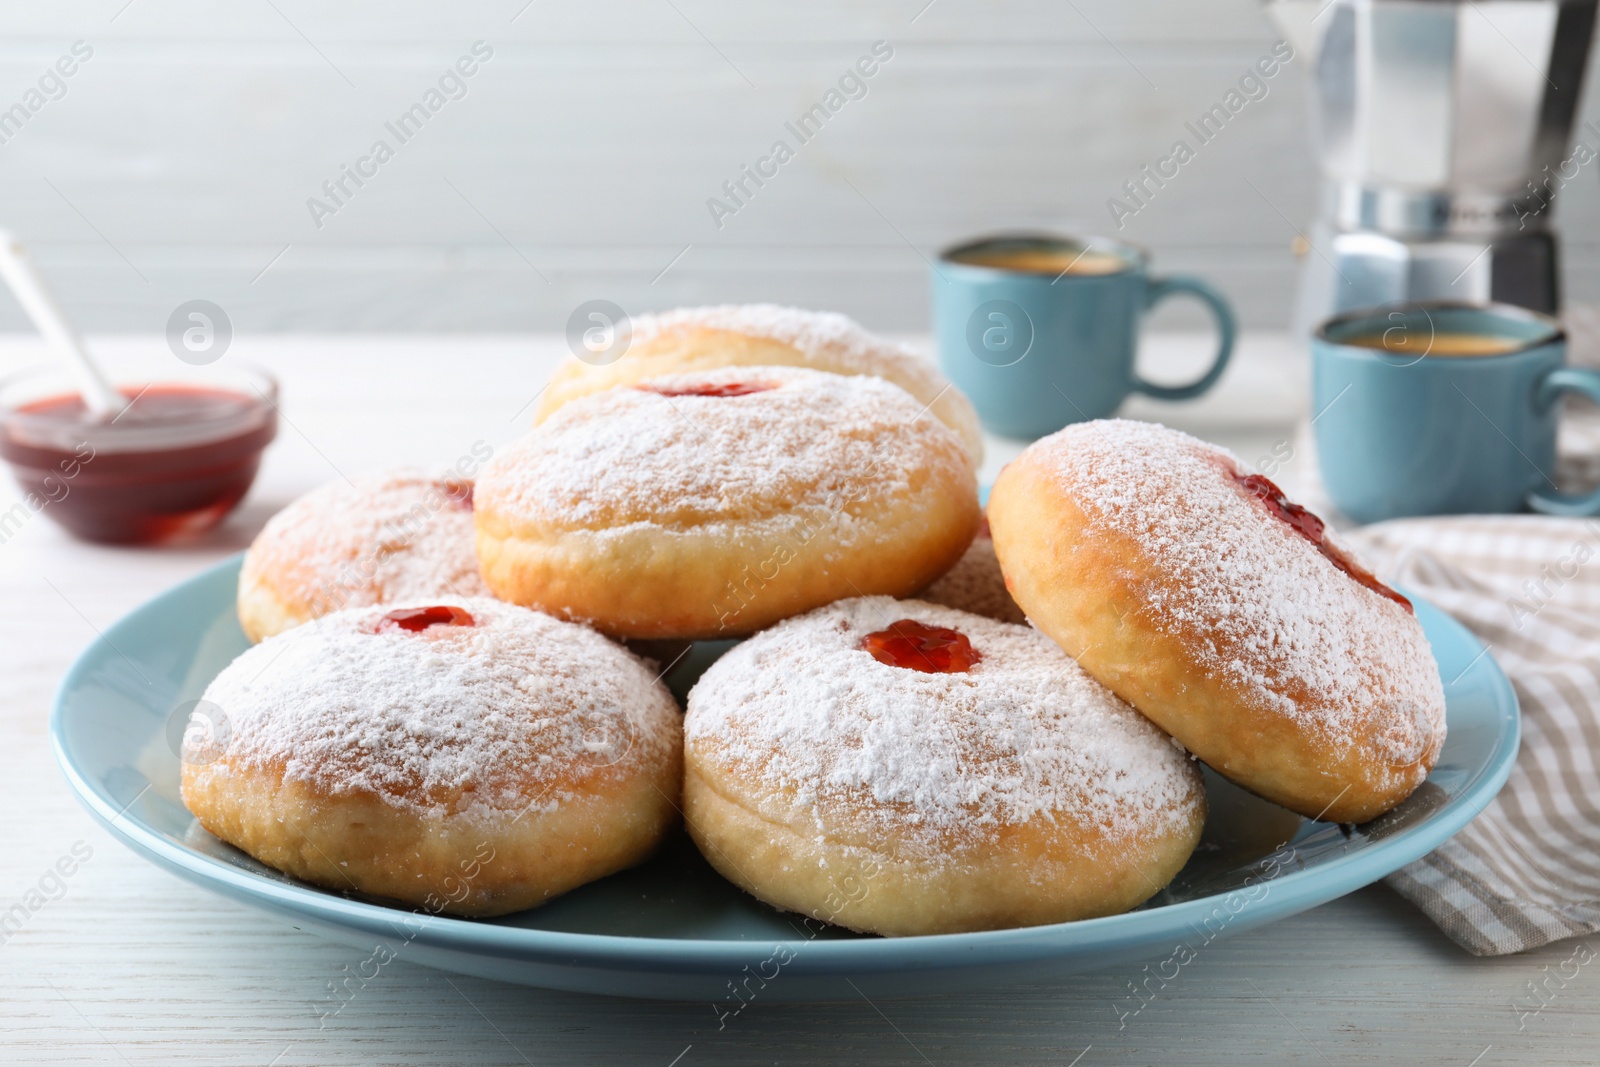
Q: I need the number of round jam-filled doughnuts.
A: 7